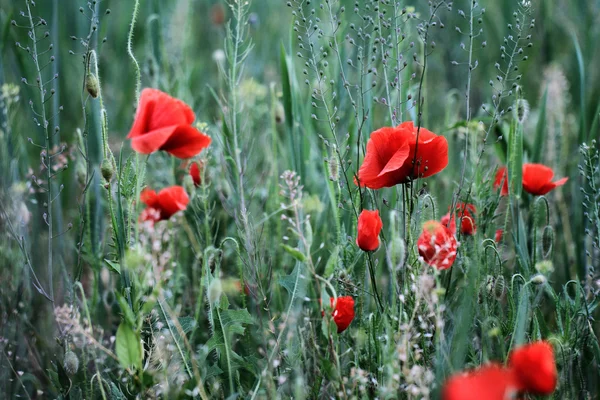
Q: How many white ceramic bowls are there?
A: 0